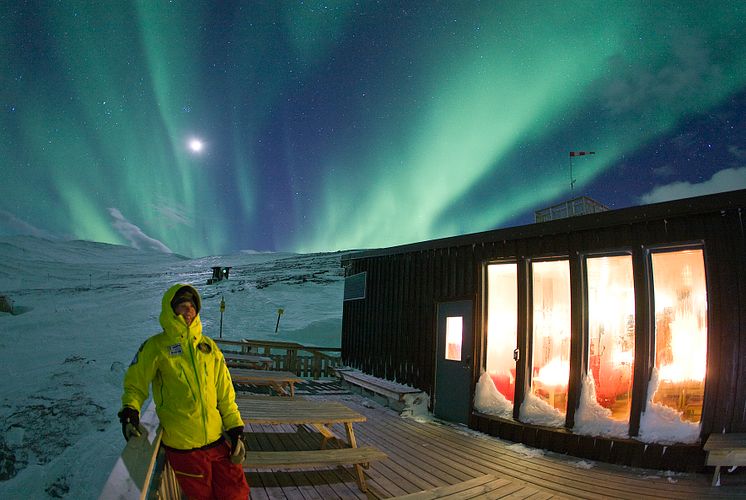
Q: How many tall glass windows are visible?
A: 4